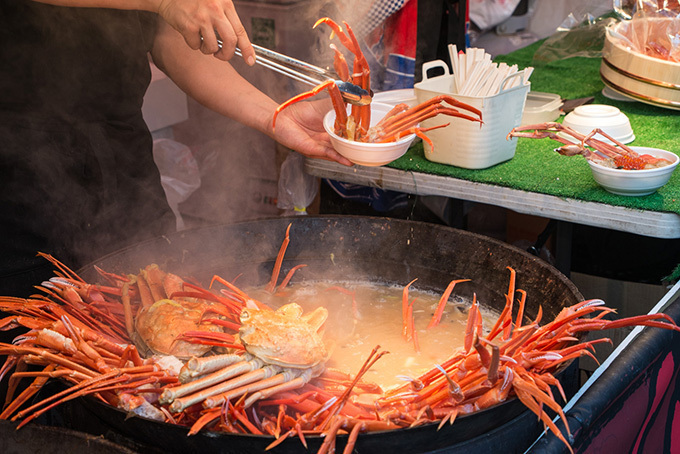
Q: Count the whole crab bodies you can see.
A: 2